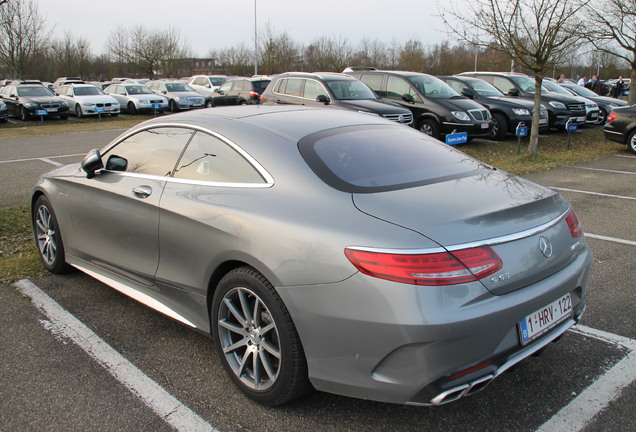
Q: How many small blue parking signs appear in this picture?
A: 6